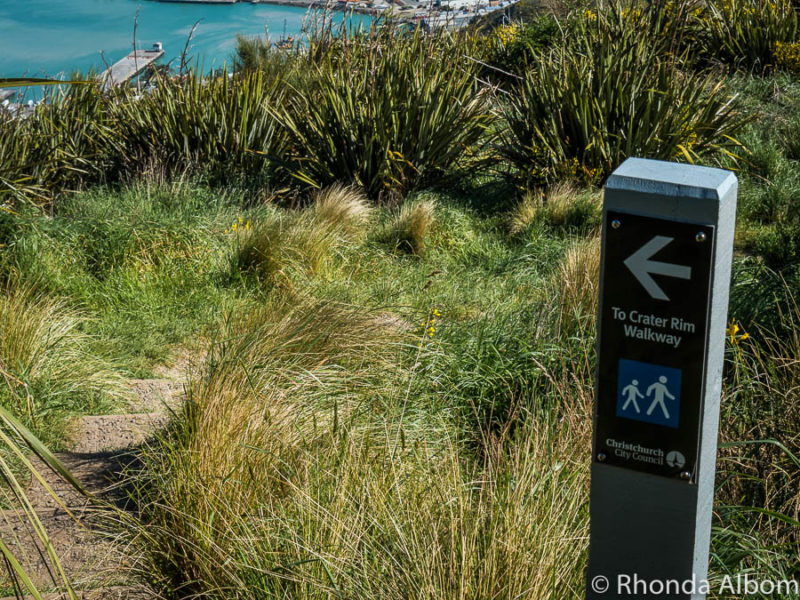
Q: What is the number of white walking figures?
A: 2